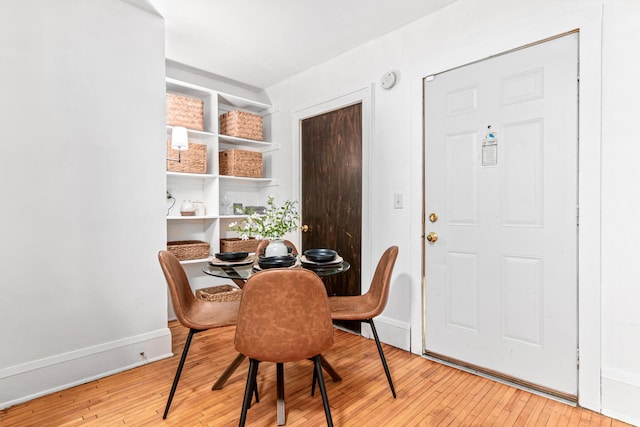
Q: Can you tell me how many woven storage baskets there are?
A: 7